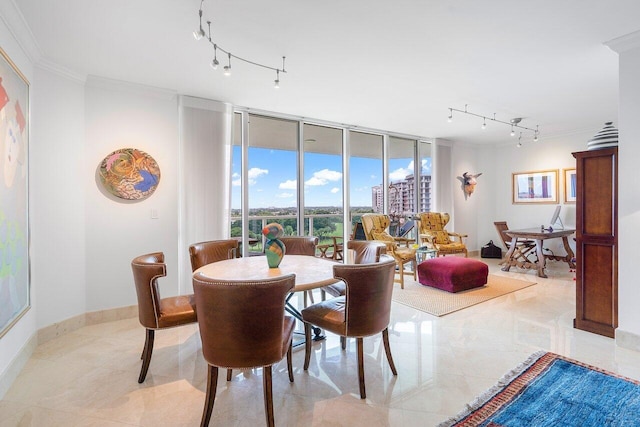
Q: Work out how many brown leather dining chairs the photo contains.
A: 6